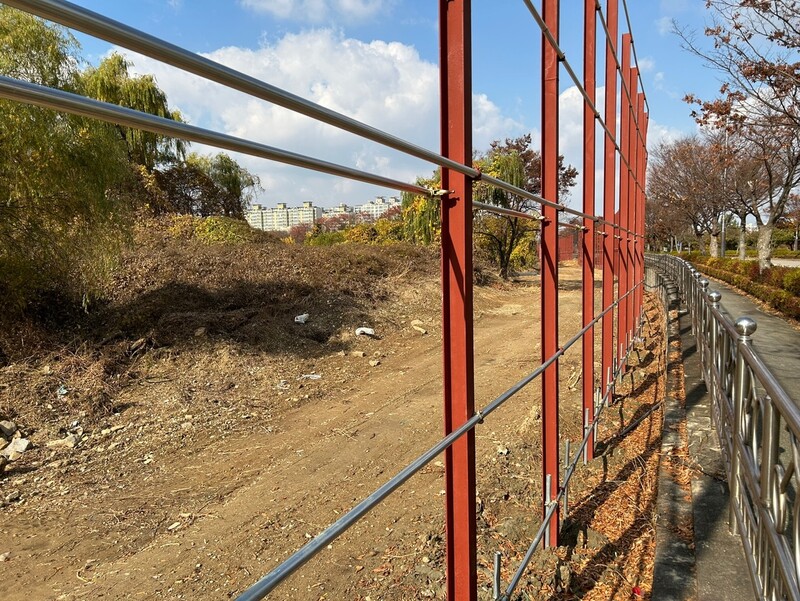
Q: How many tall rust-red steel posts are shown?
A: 8